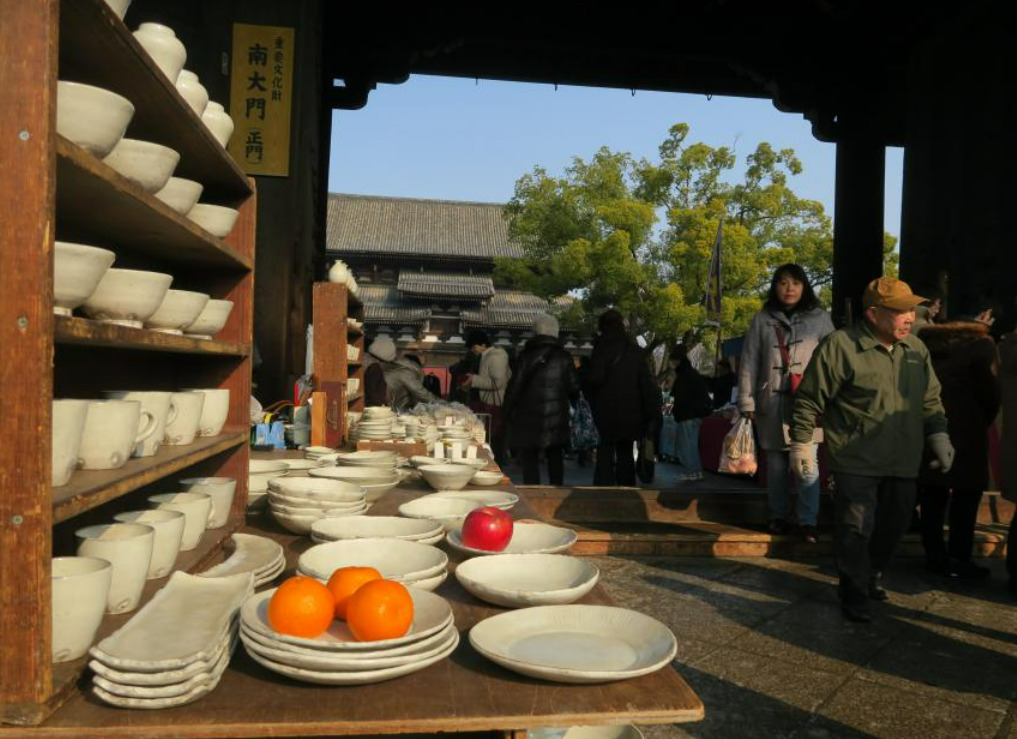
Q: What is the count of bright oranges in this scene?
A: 3